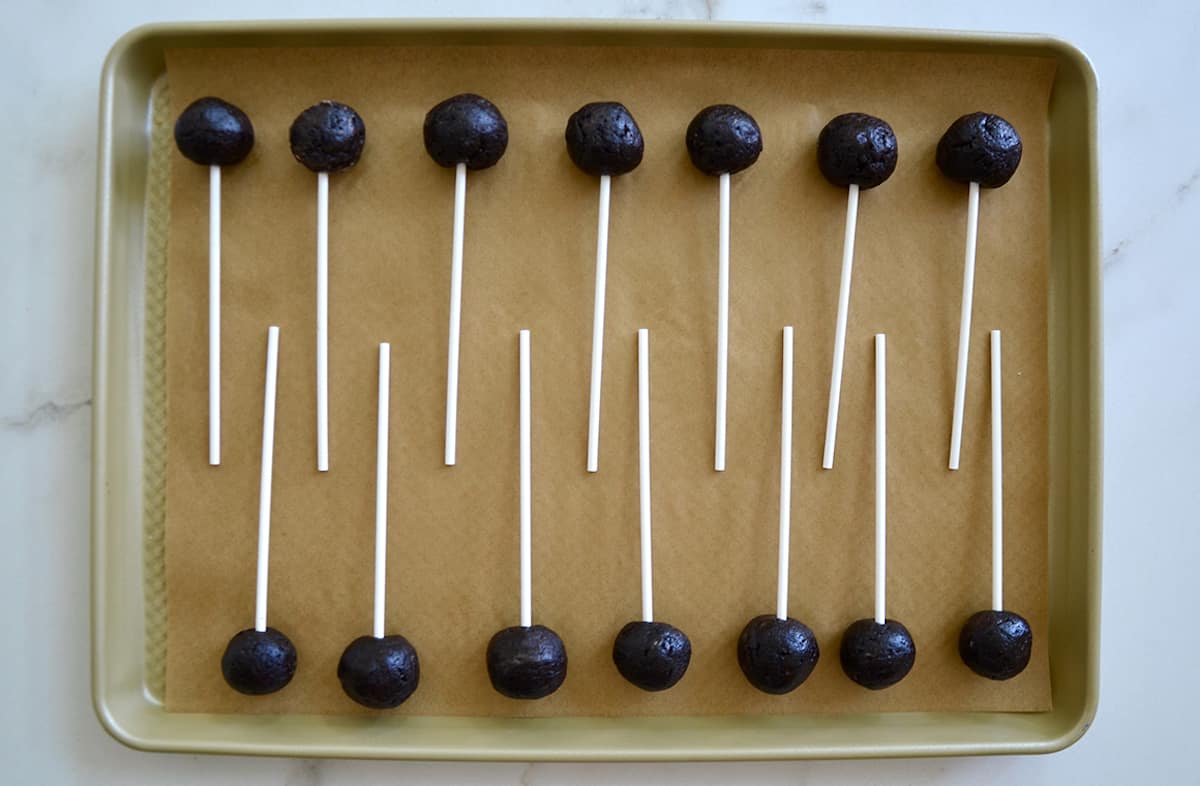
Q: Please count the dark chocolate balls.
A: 14